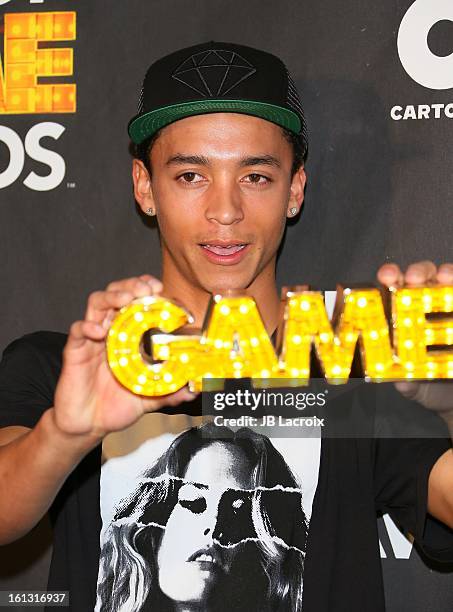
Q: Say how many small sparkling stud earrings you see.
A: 2